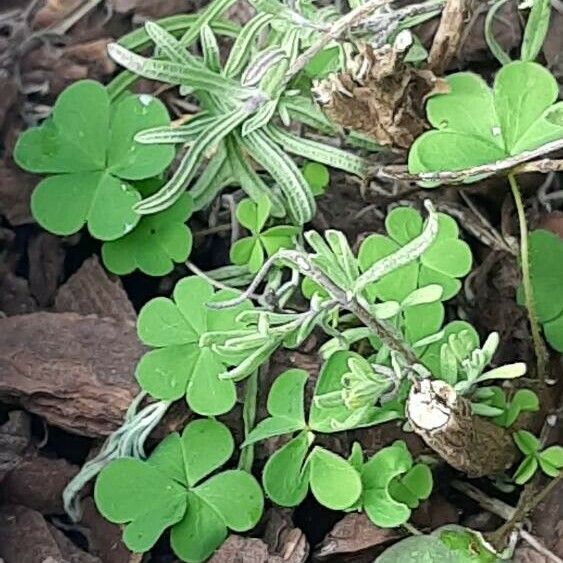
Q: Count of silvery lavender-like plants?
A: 2